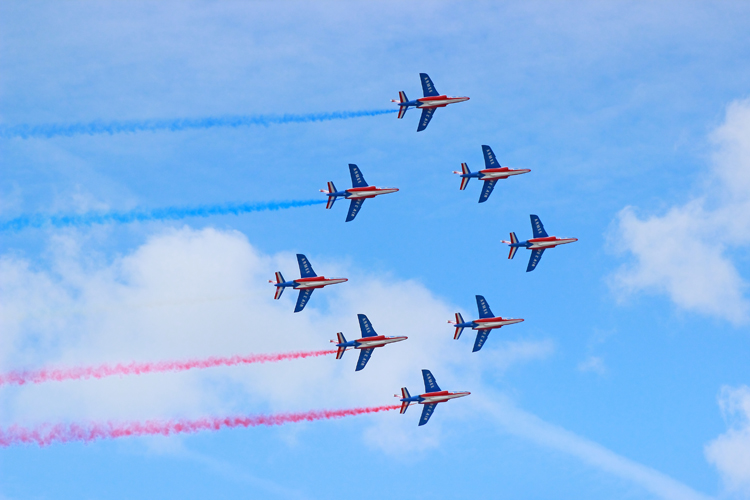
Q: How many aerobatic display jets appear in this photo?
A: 8